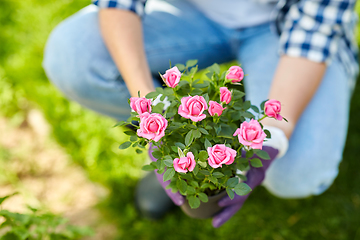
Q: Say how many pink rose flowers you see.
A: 11